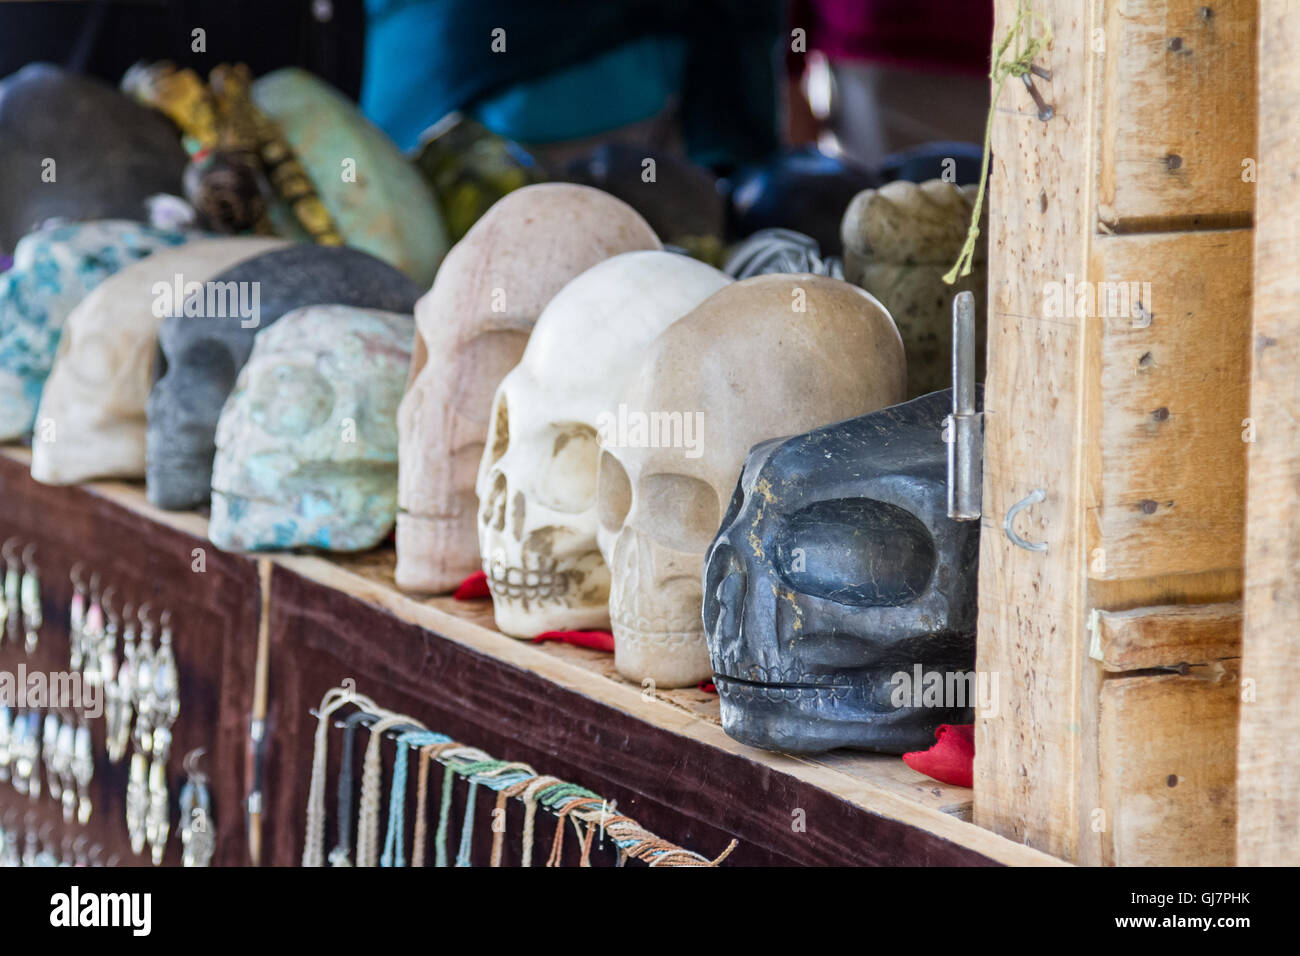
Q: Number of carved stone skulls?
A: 8